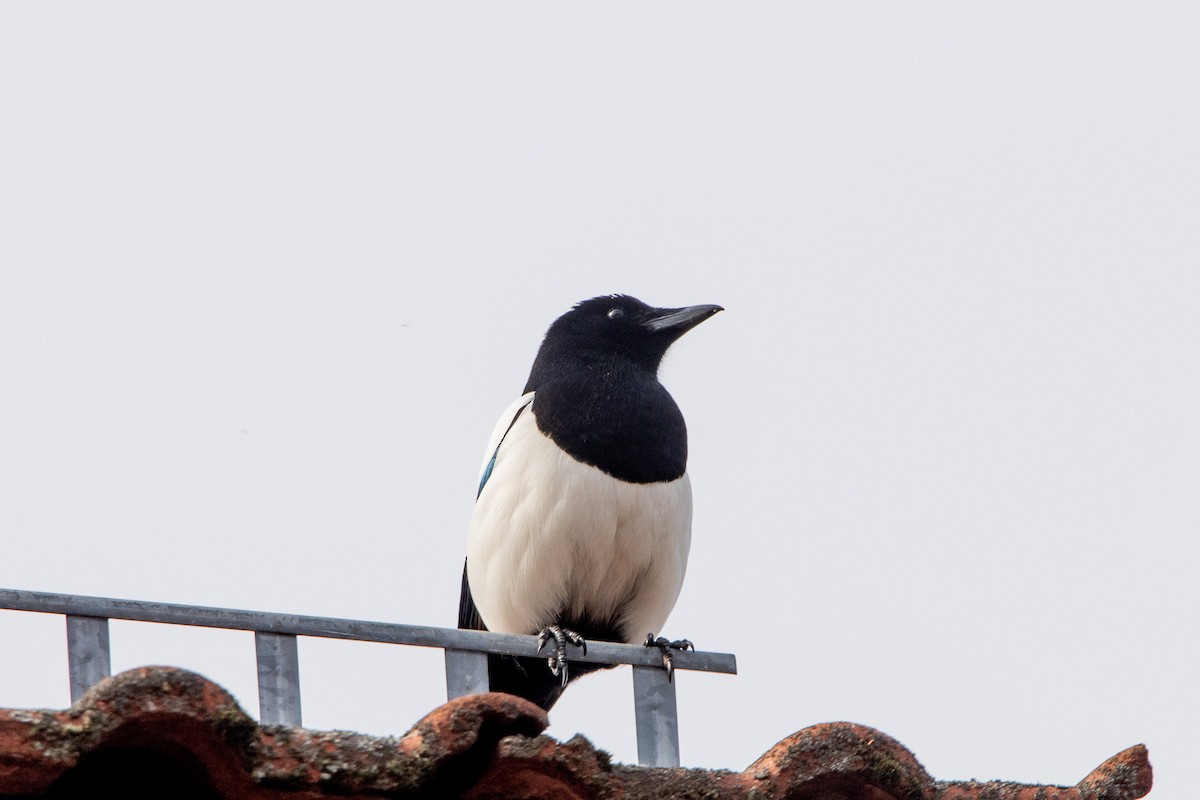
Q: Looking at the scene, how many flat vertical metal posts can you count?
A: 4